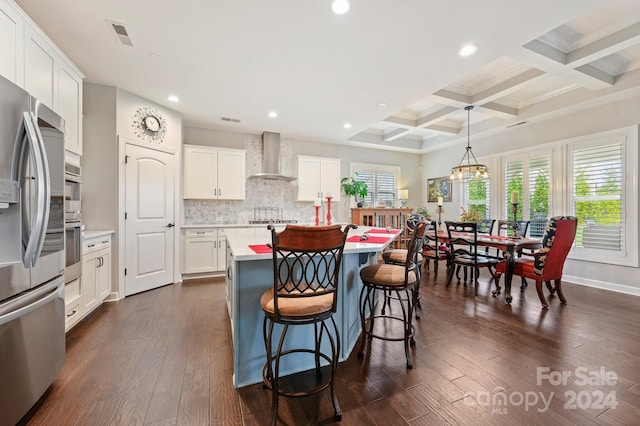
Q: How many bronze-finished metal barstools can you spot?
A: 3